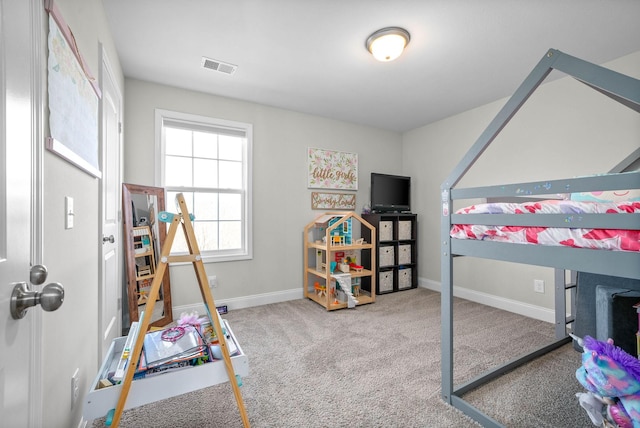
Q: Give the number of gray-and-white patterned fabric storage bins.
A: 6